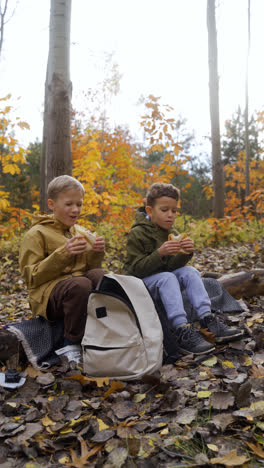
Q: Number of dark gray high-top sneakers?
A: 2